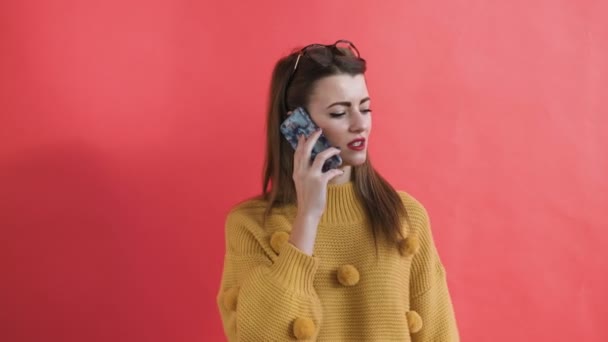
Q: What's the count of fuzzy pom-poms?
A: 6